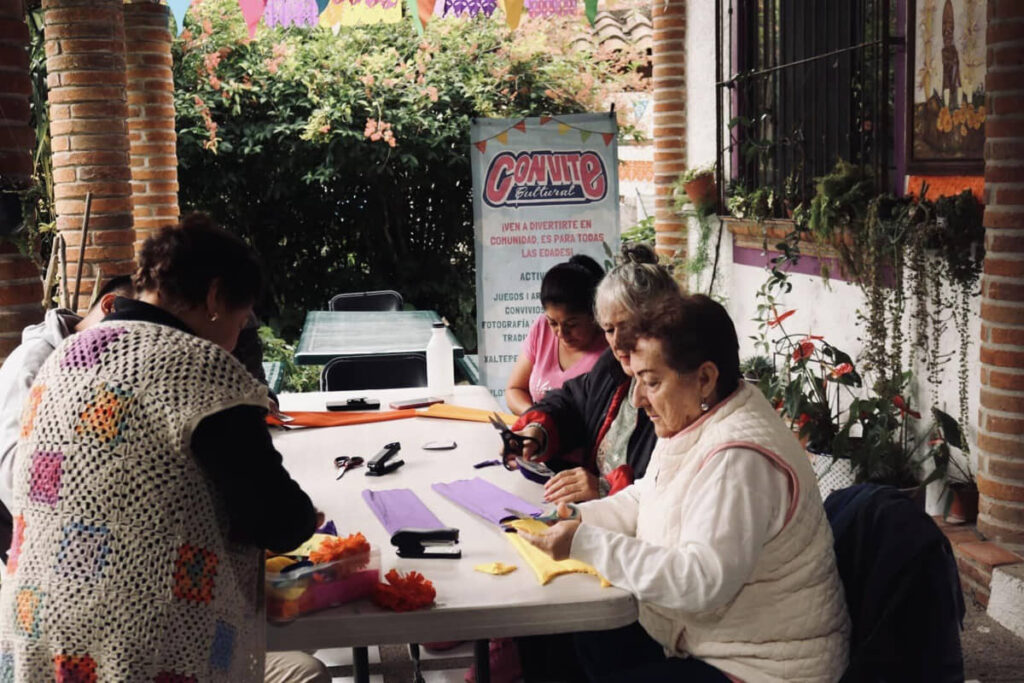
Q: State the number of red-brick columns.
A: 5